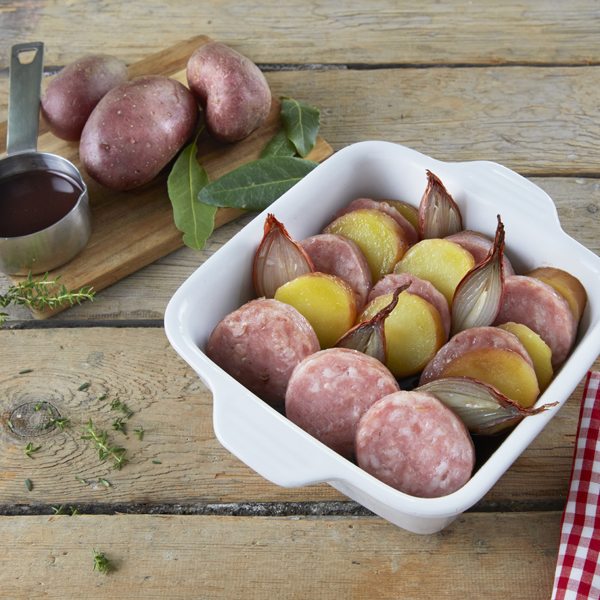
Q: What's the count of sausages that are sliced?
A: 9